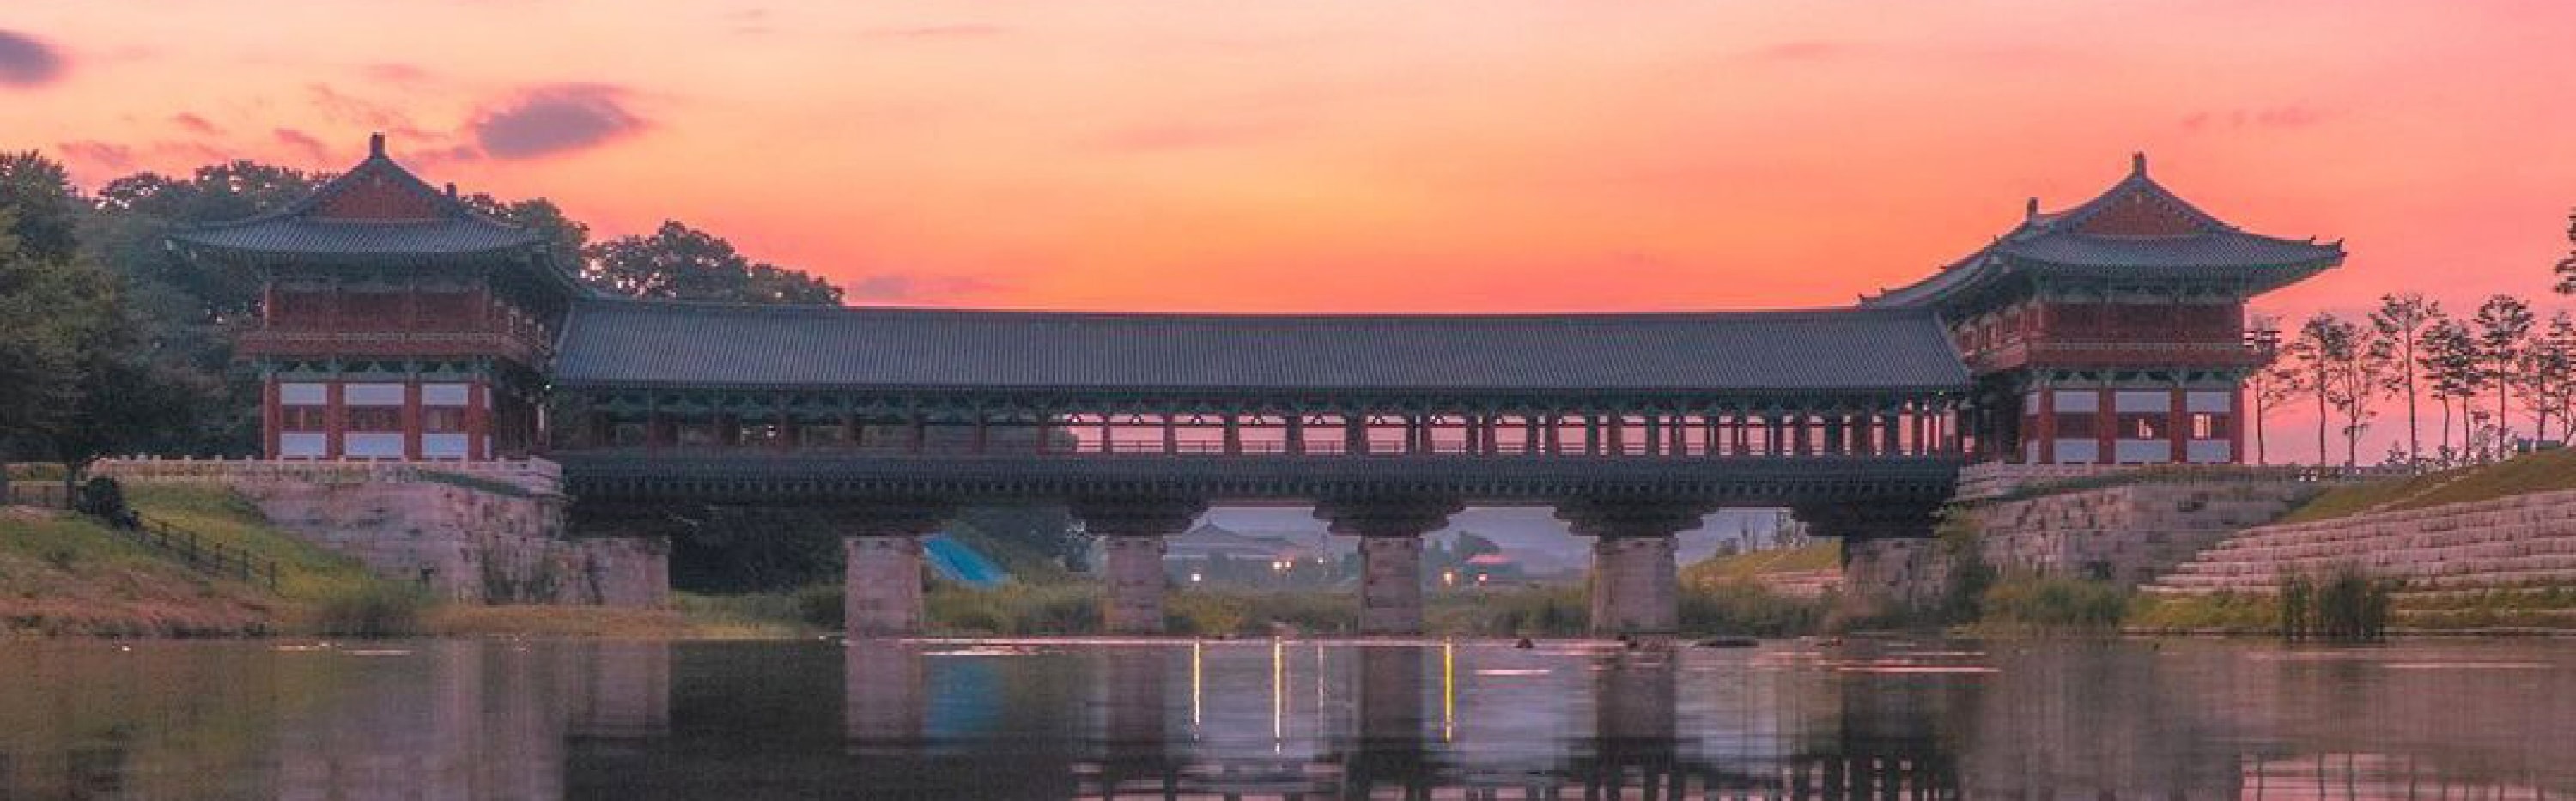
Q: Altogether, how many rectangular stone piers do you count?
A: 4